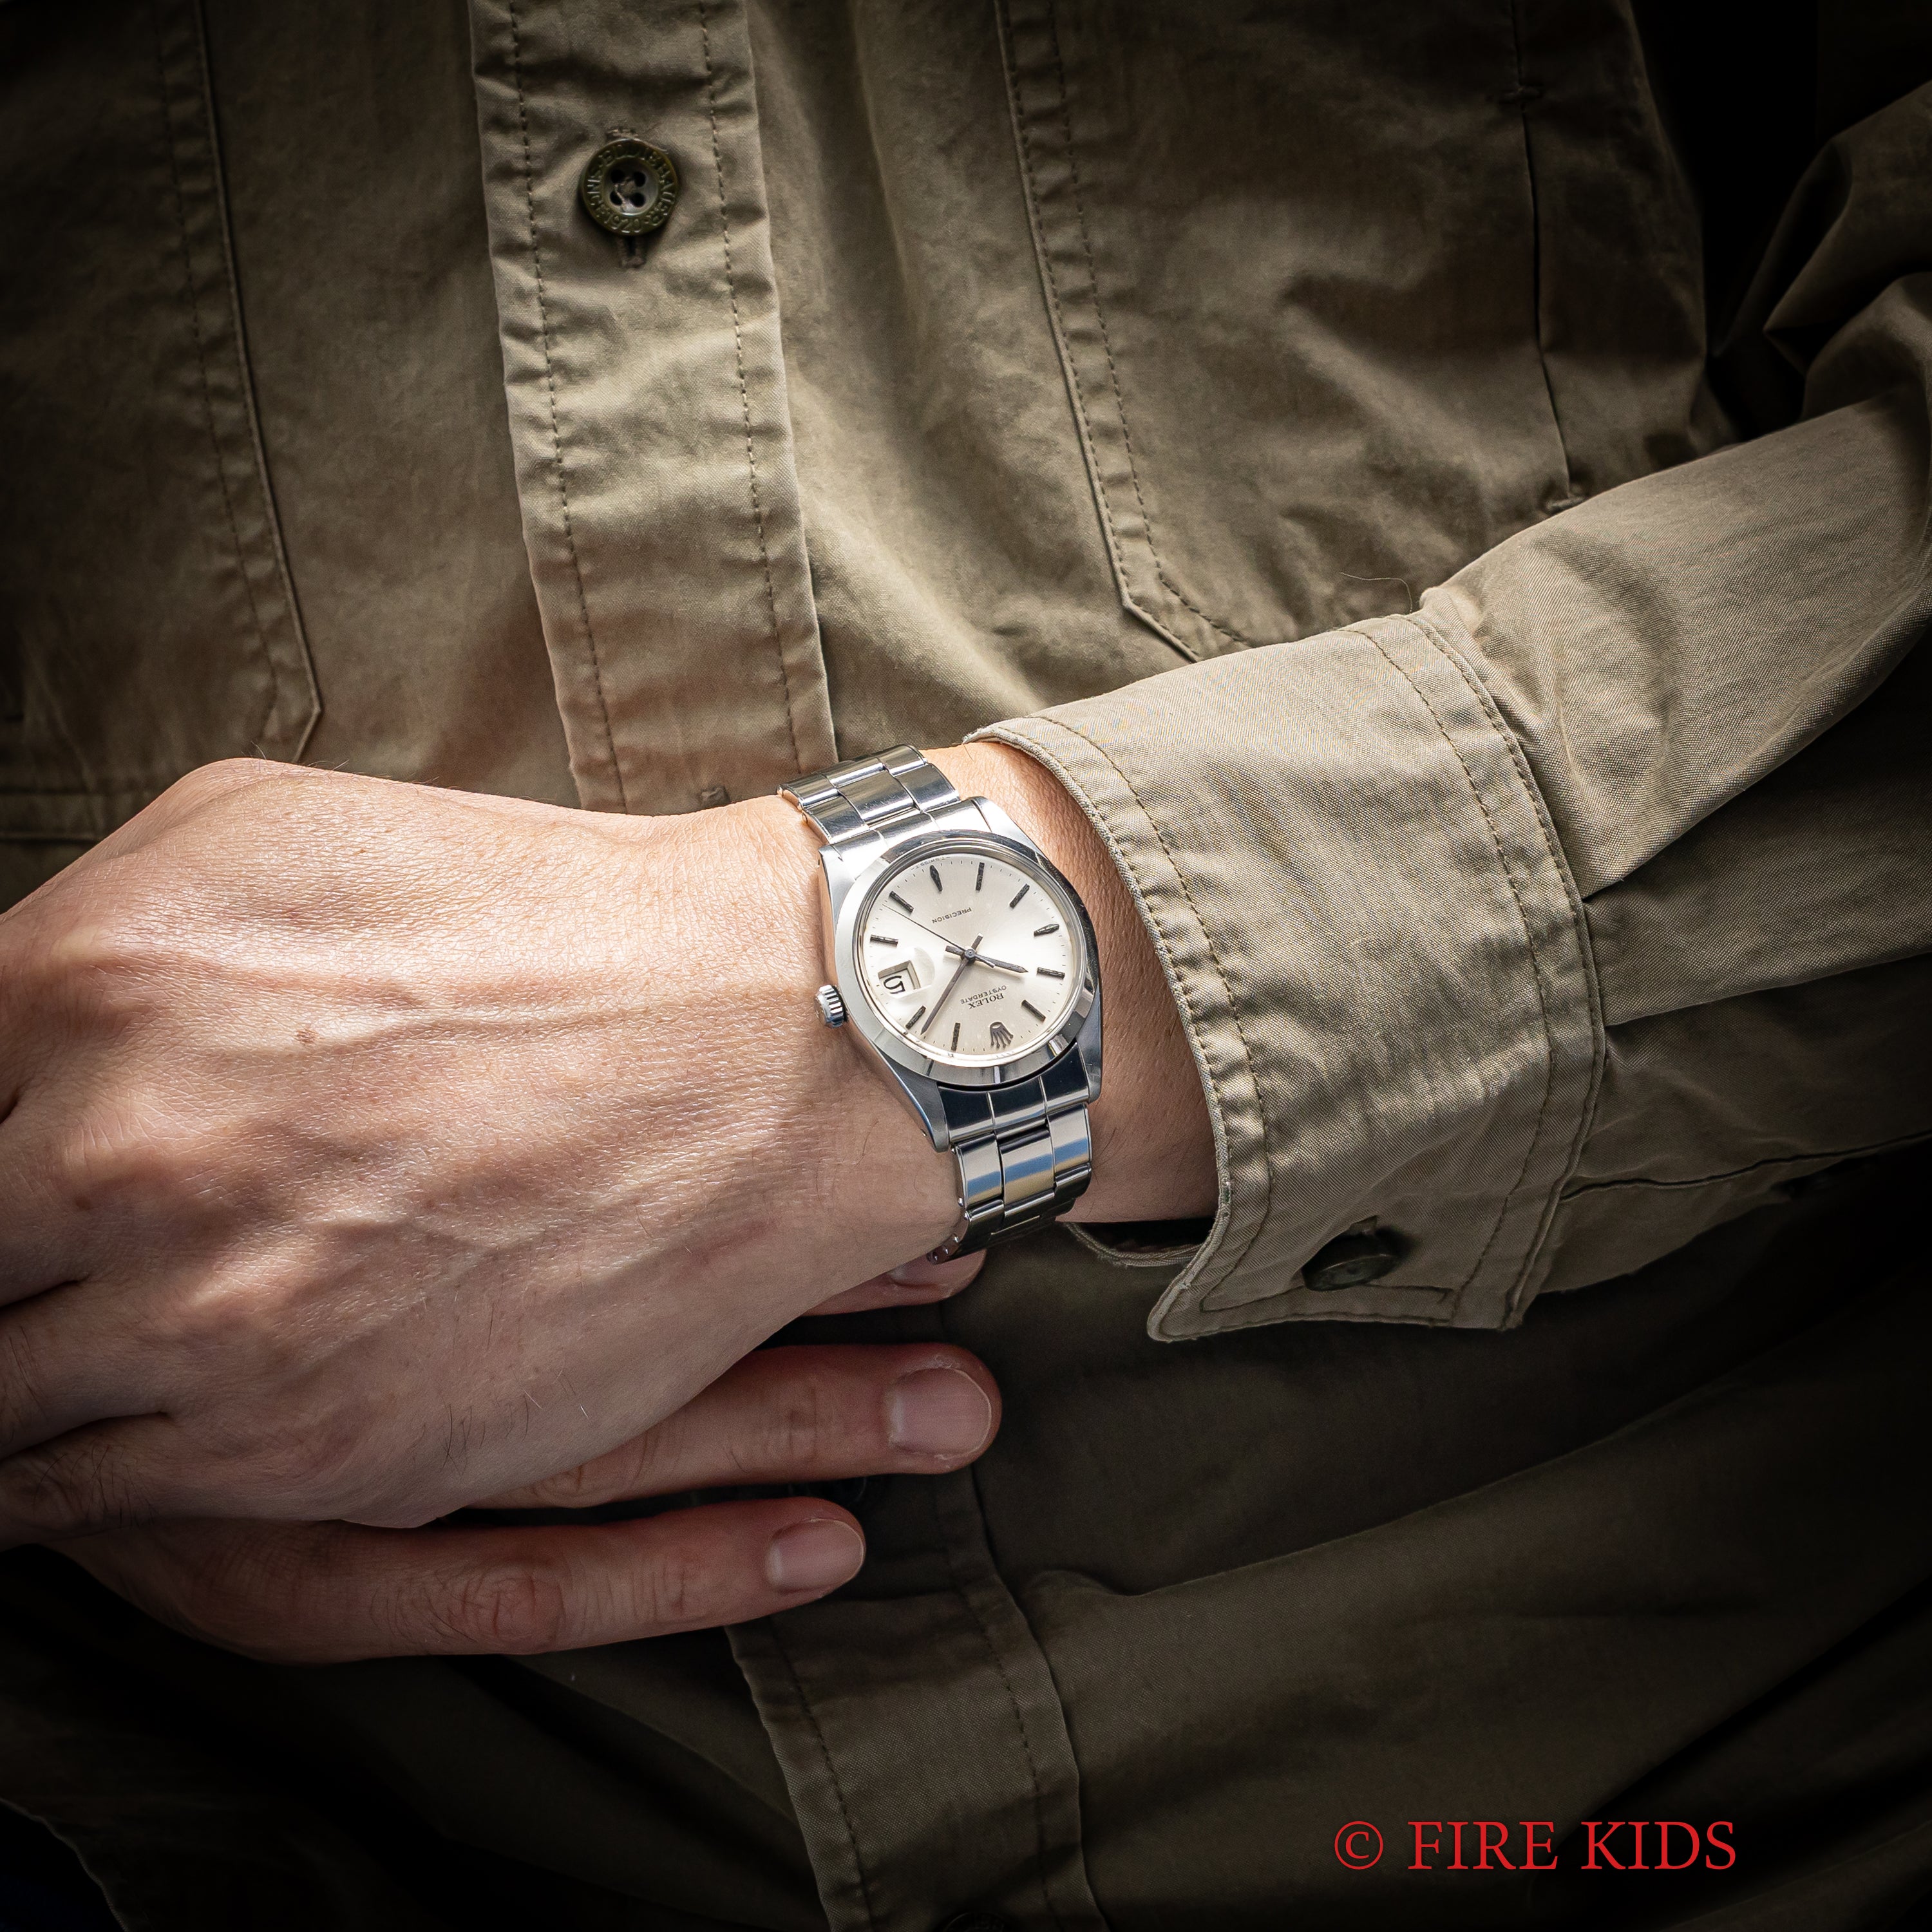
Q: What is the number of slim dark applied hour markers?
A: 10